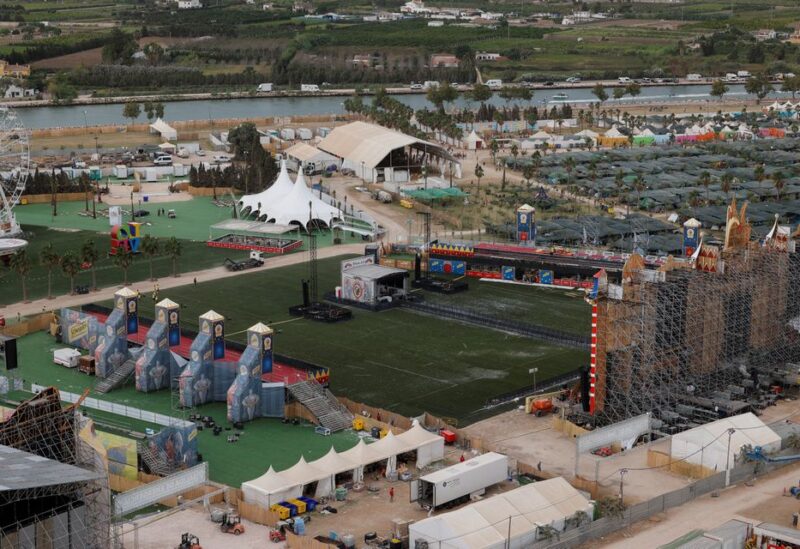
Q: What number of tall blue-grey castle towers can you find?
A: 4